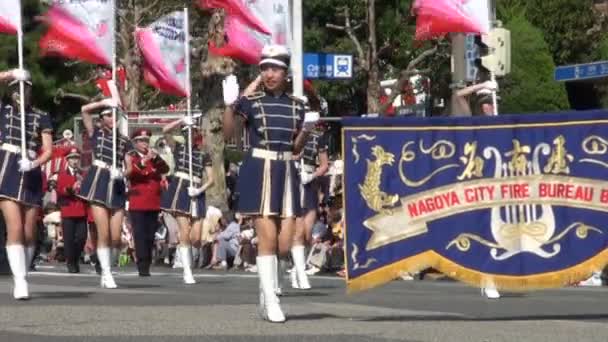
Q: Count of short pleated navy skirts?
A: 5